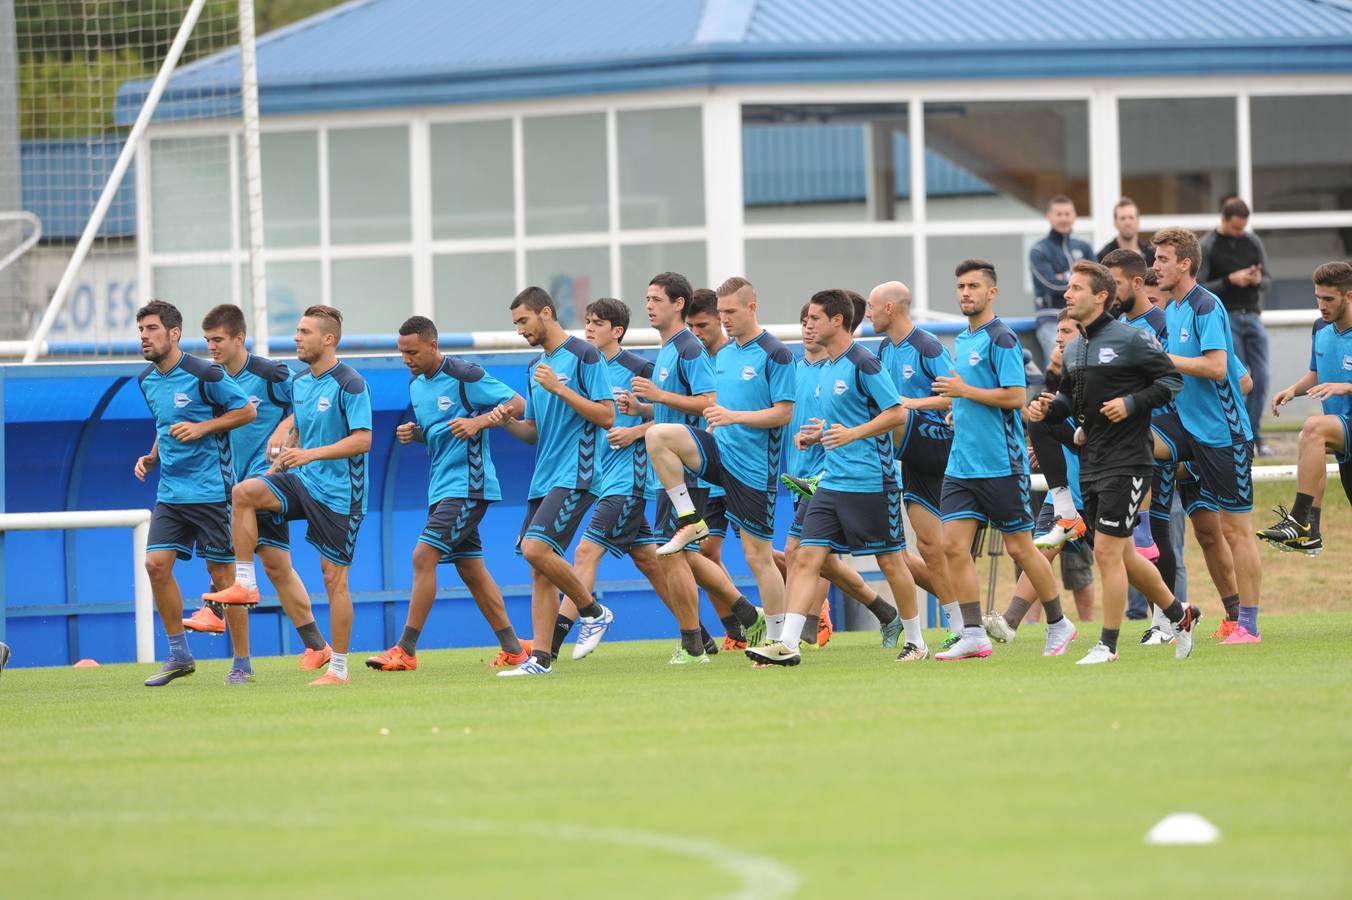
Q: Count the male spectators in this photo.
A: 3